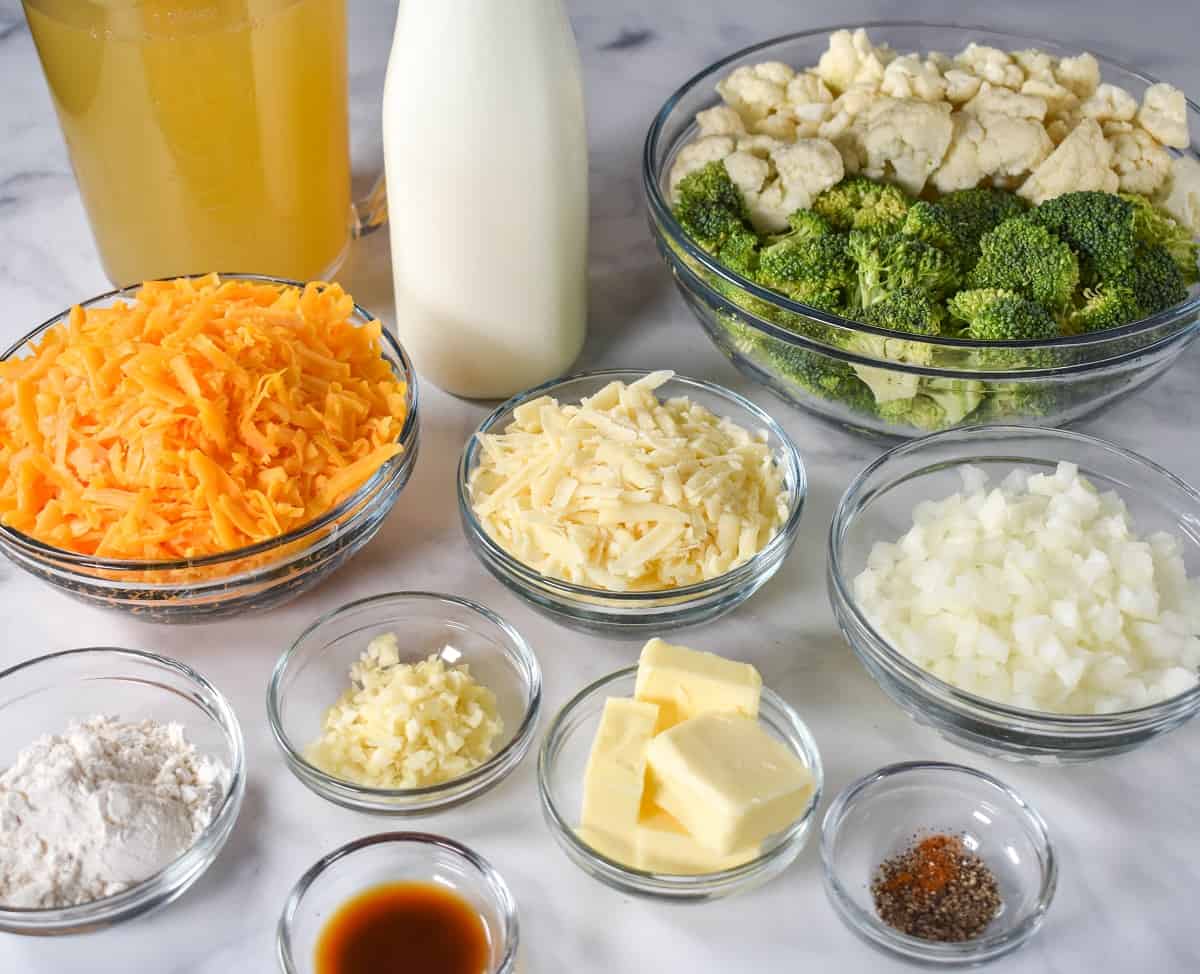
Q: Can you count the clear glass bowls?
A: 9